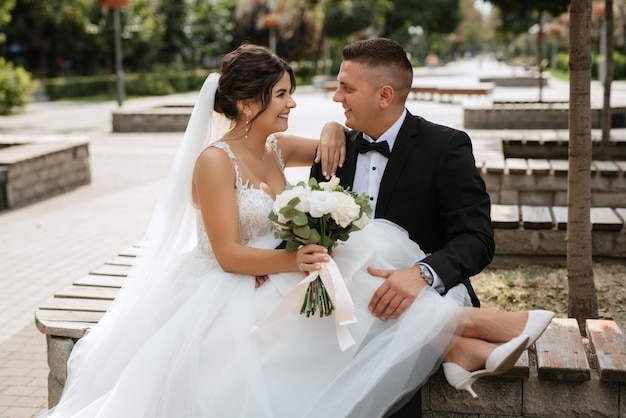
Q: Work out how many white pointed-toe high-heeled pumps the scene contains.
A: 2